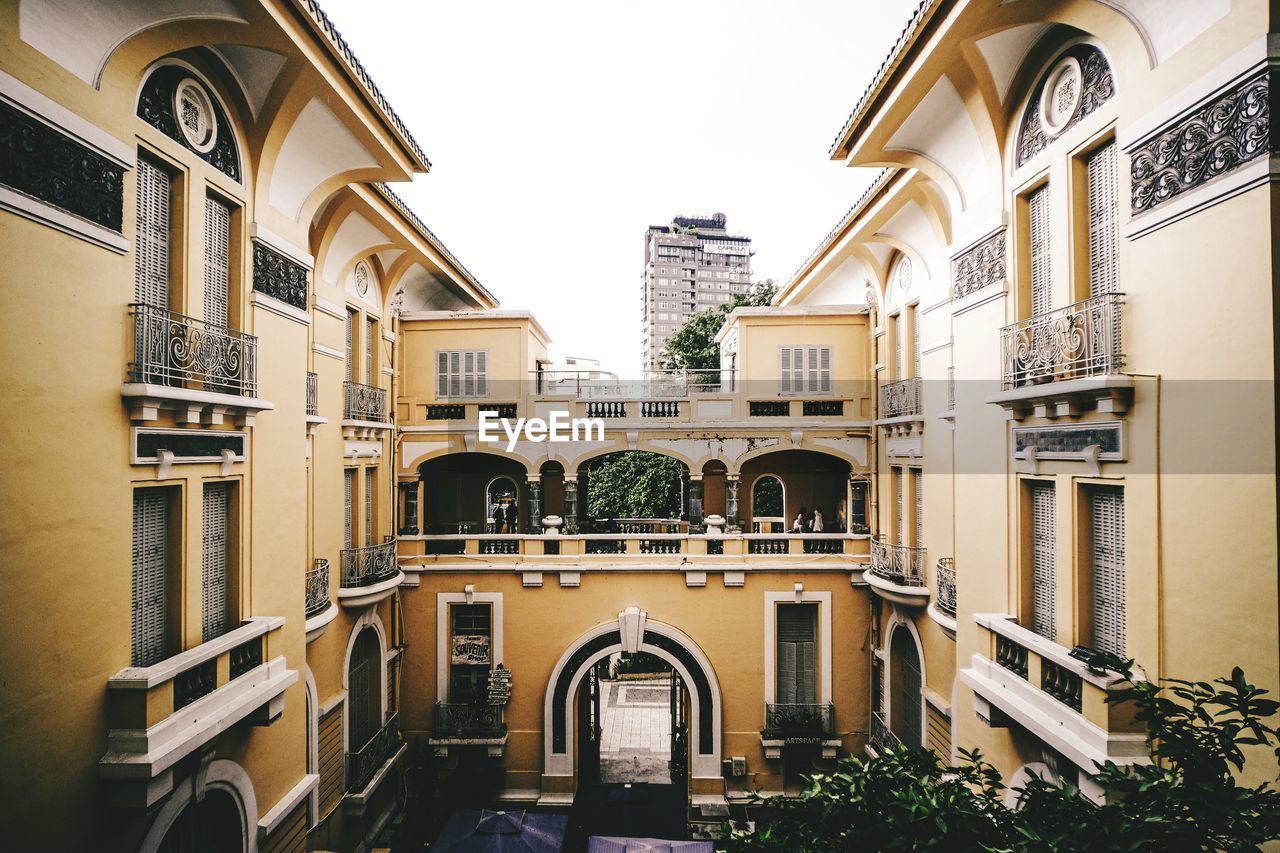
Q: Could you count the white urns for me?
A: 2